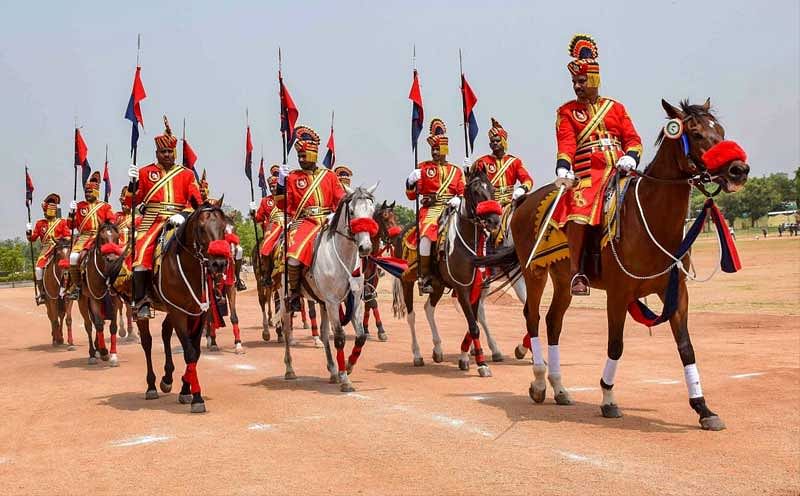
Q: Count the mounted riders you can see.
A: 11